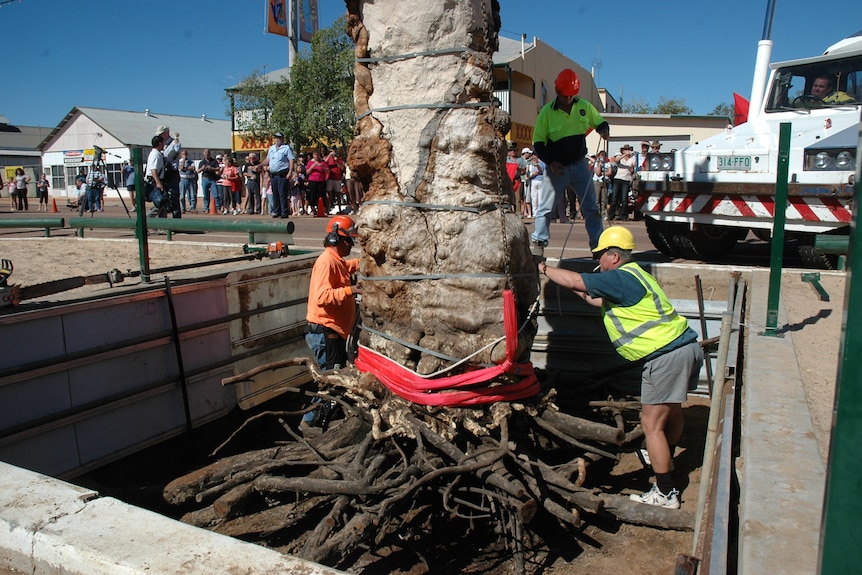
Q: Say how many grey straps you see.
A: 5